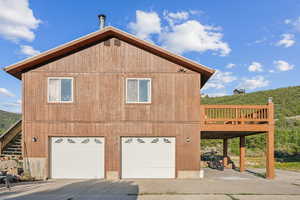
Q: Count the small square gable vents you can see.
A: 2